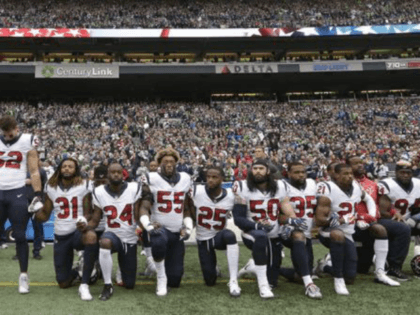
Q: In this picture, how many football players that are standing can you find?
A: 1